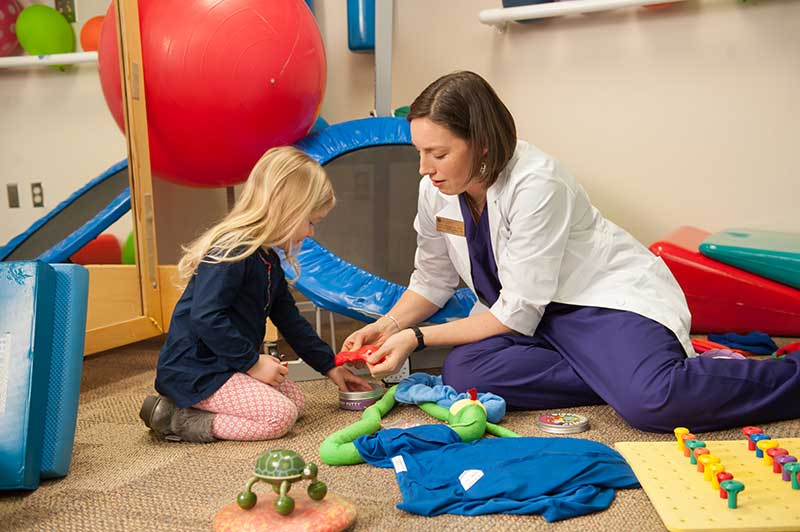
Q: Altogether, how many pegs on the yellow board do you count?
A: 14